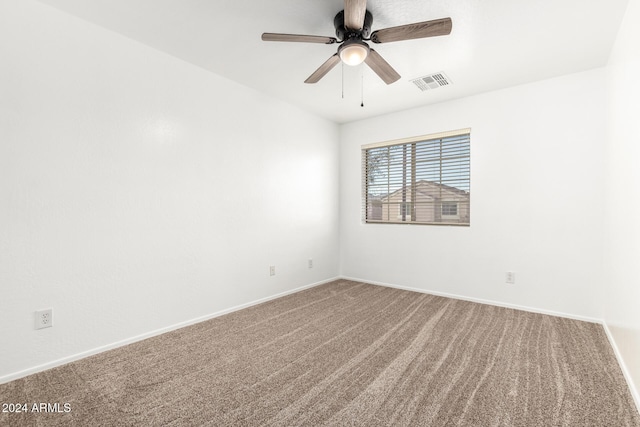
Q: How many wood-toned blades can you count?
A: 5